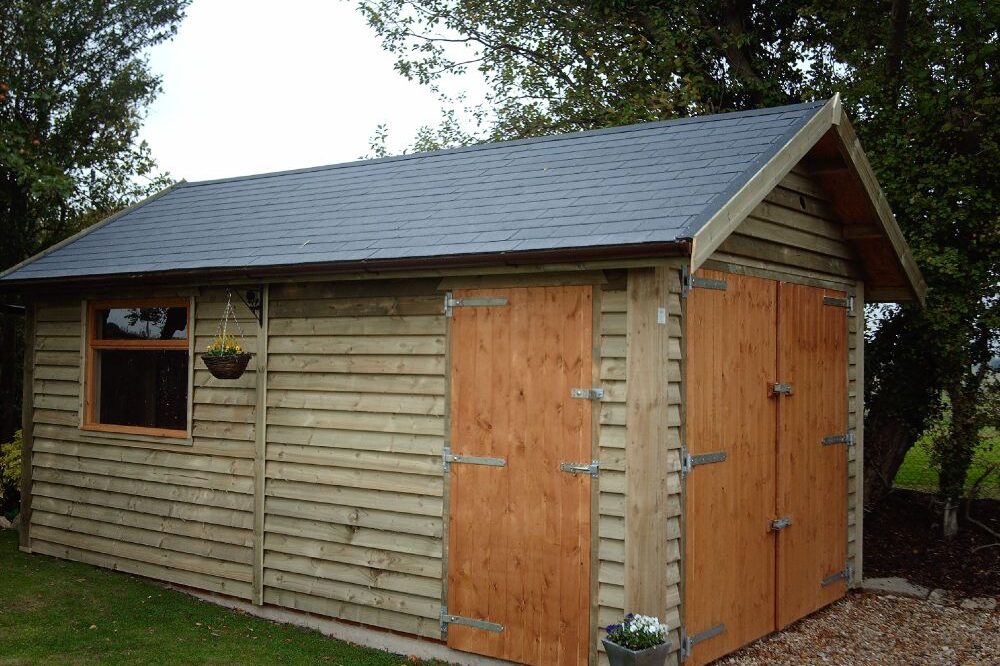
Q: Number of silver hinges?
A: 9